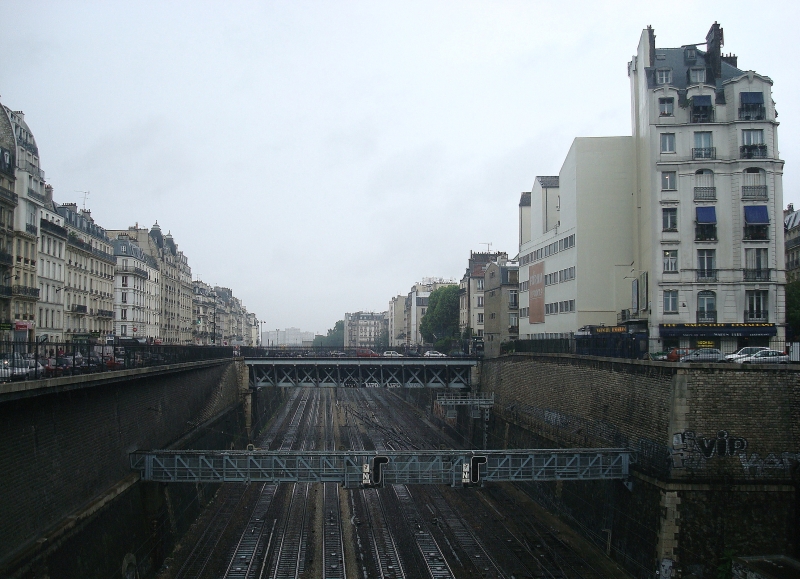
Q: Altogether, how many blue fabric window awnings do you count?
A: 4